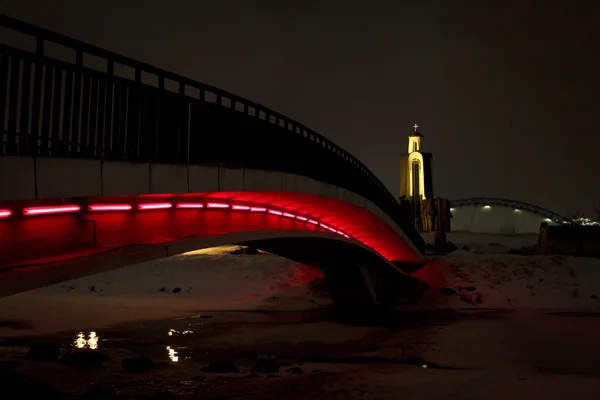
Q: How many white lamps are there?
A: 4